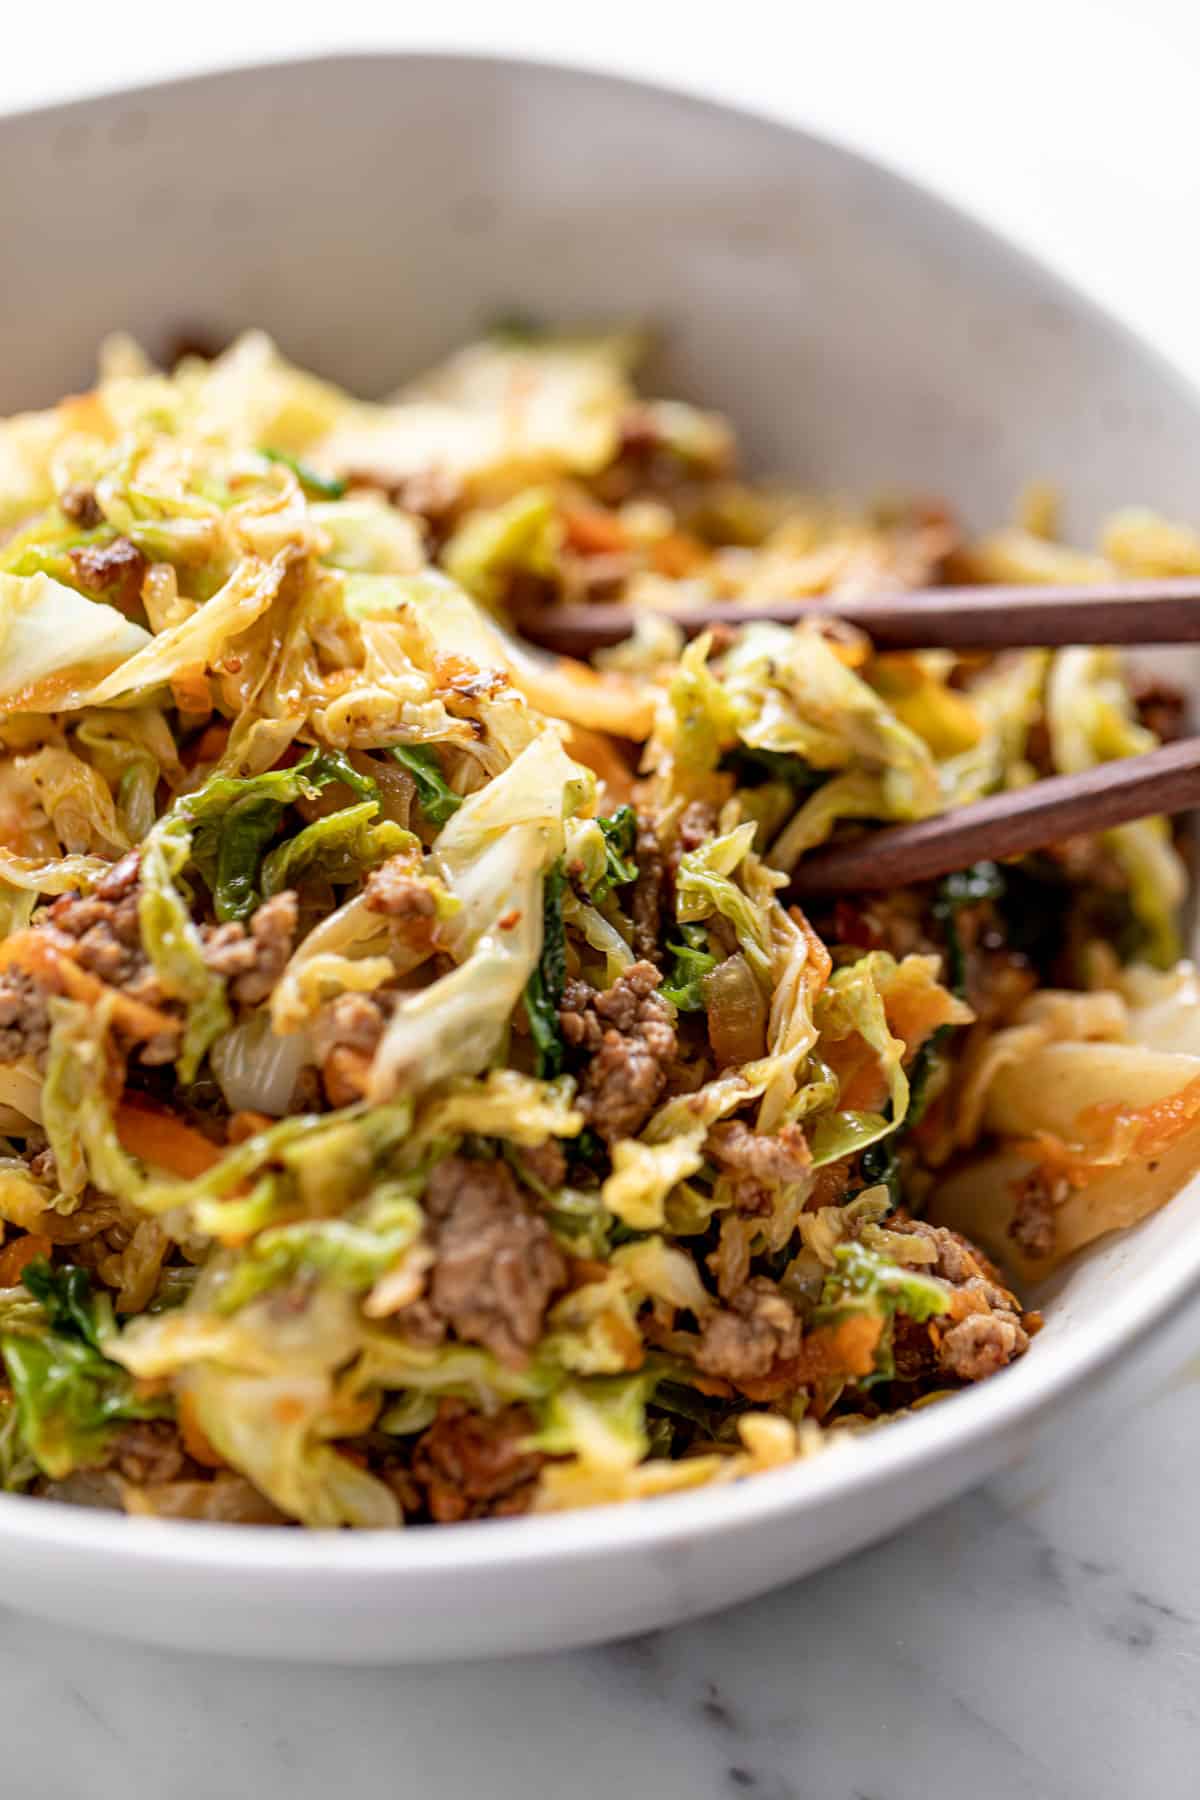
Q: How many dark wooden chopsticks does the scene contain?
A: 2